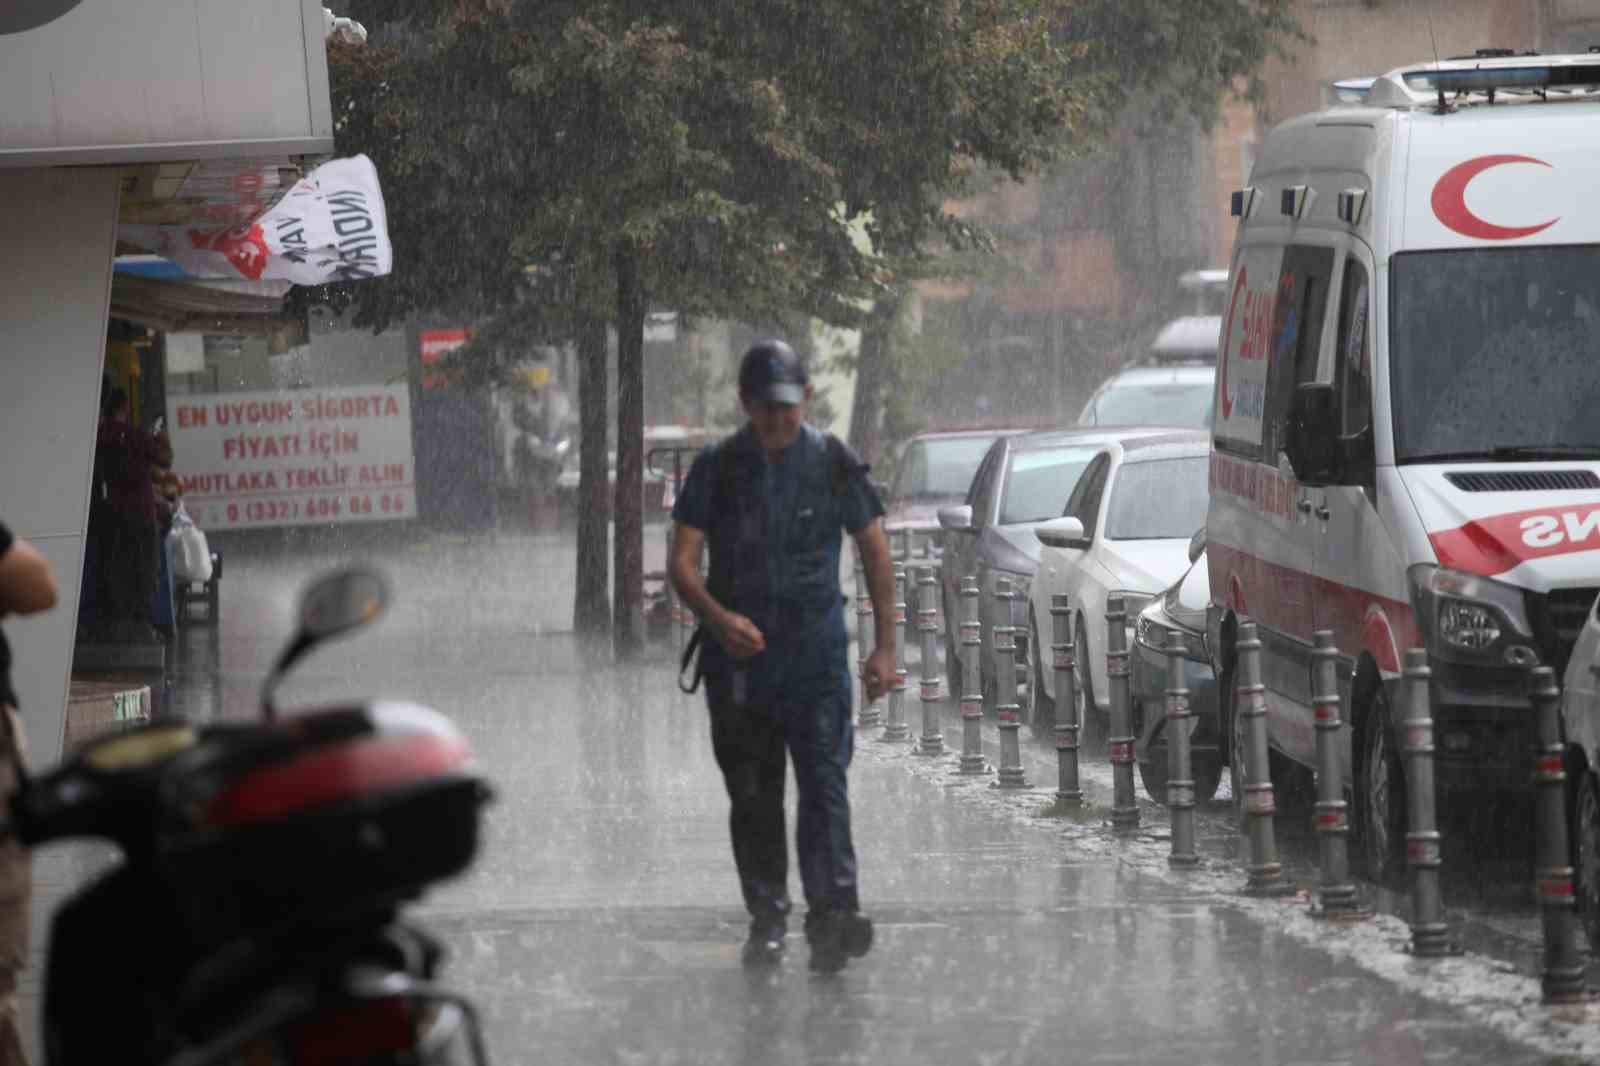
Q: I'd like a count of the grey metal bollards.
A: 12